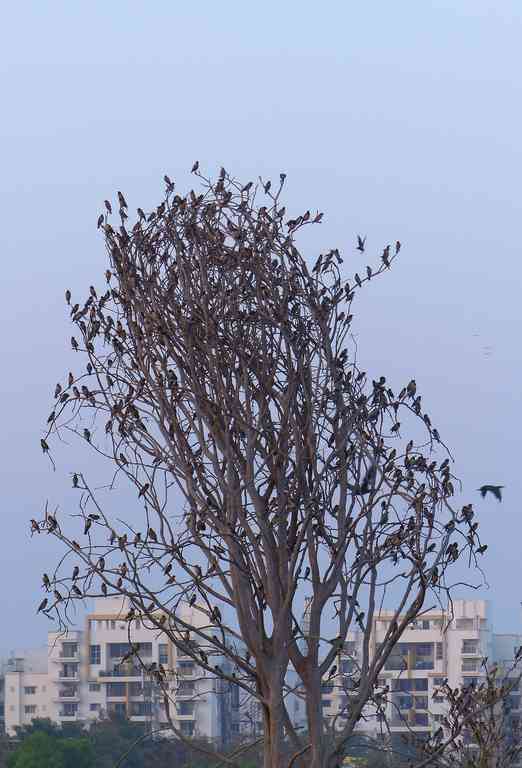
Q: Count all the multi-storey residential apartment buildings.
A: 2